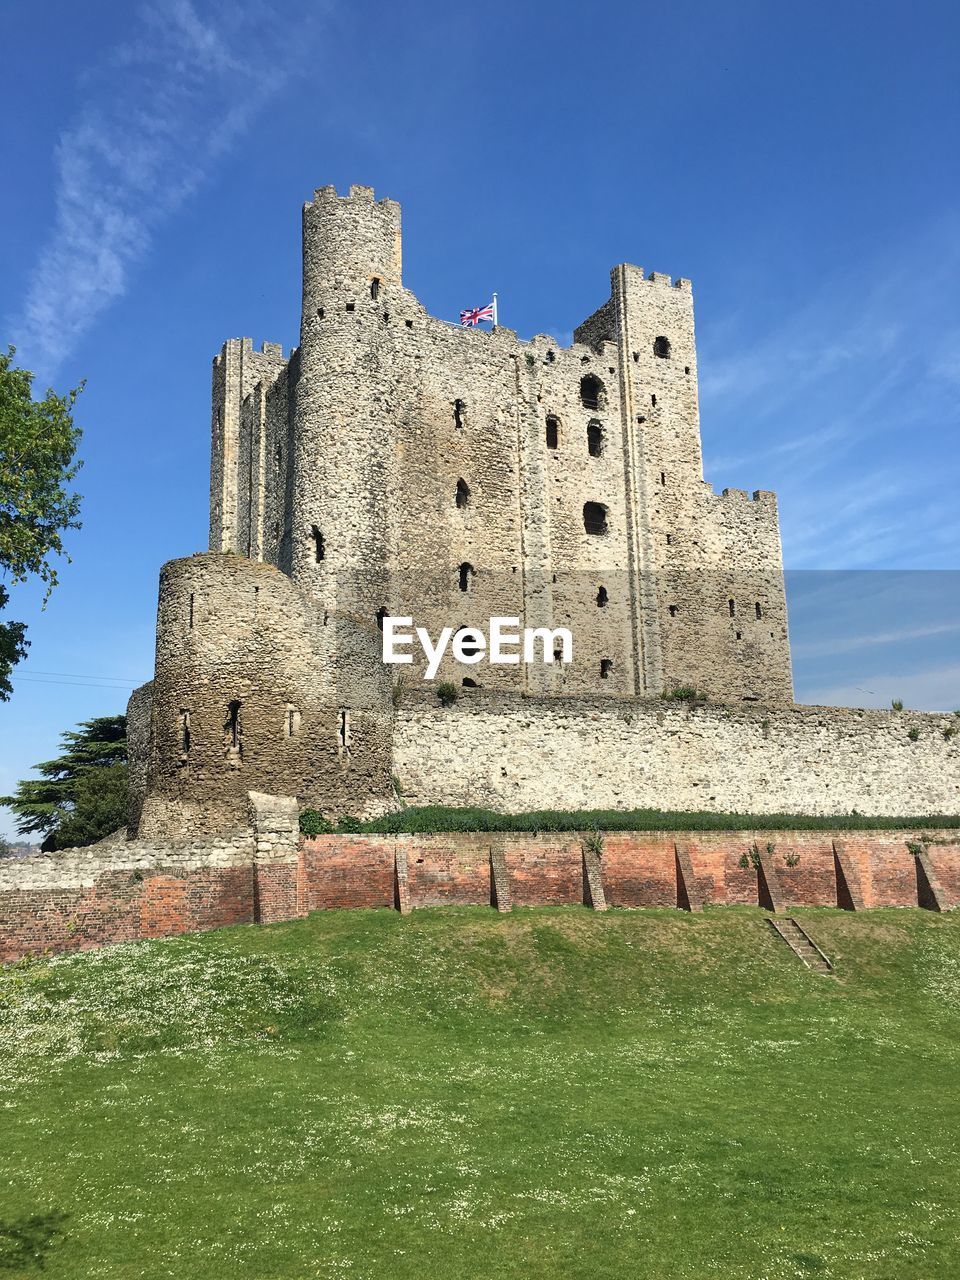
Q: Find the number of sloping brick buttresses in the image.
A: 7